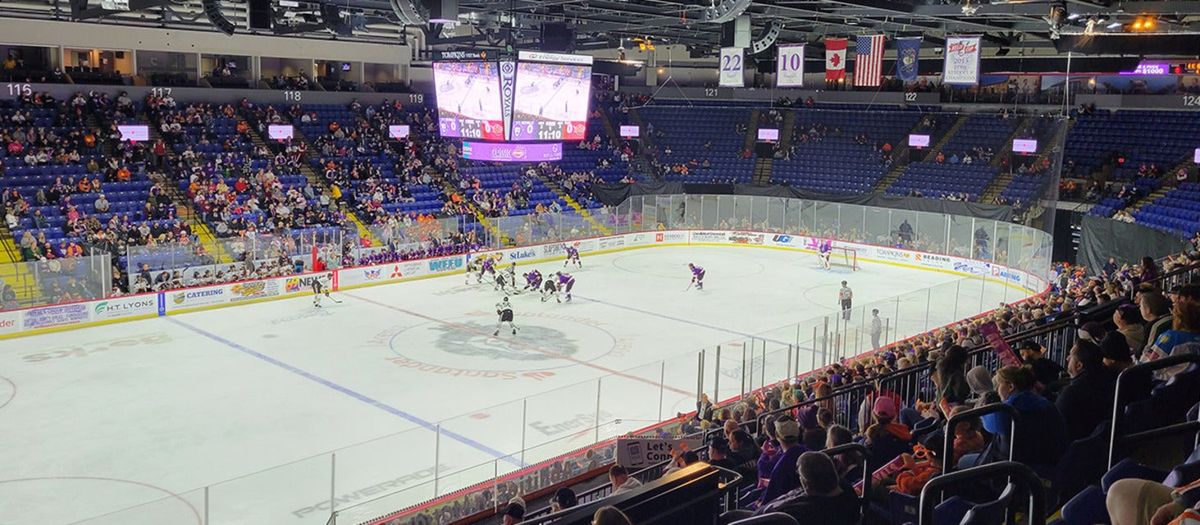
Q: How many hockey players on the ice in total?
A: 11